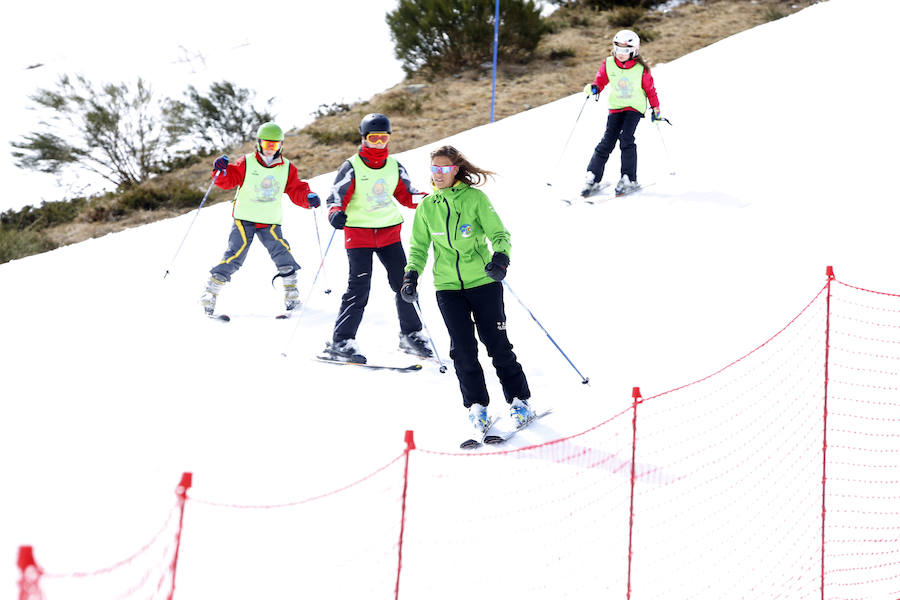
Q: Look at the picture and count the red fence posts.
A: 5